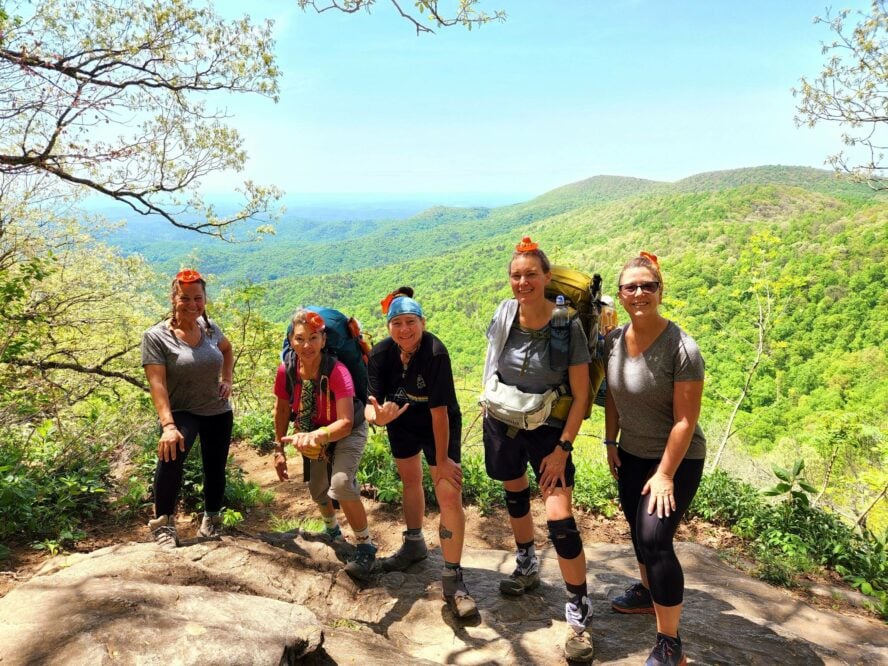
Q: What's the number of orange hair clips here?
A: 5